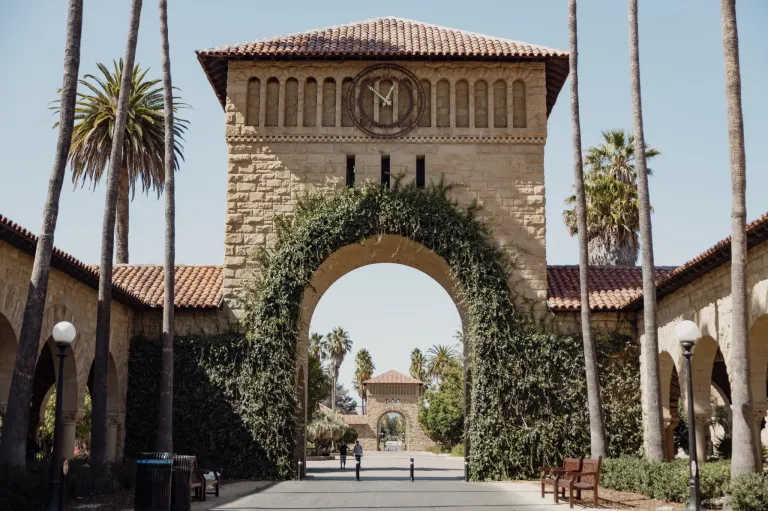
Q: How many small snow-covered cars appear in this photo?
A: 0